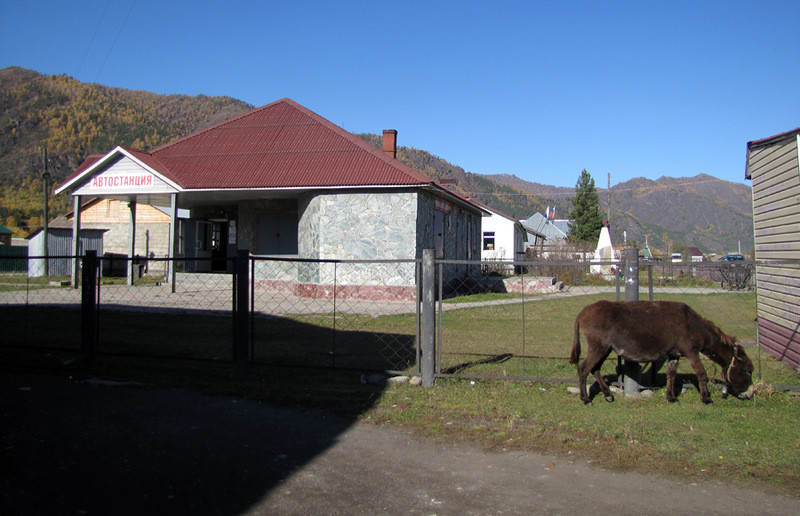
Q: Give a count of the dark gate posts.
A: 2